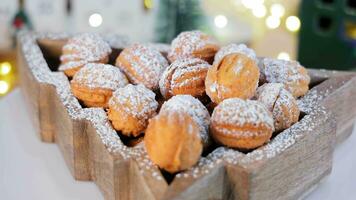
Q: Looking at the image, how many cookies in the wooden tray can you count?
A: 13